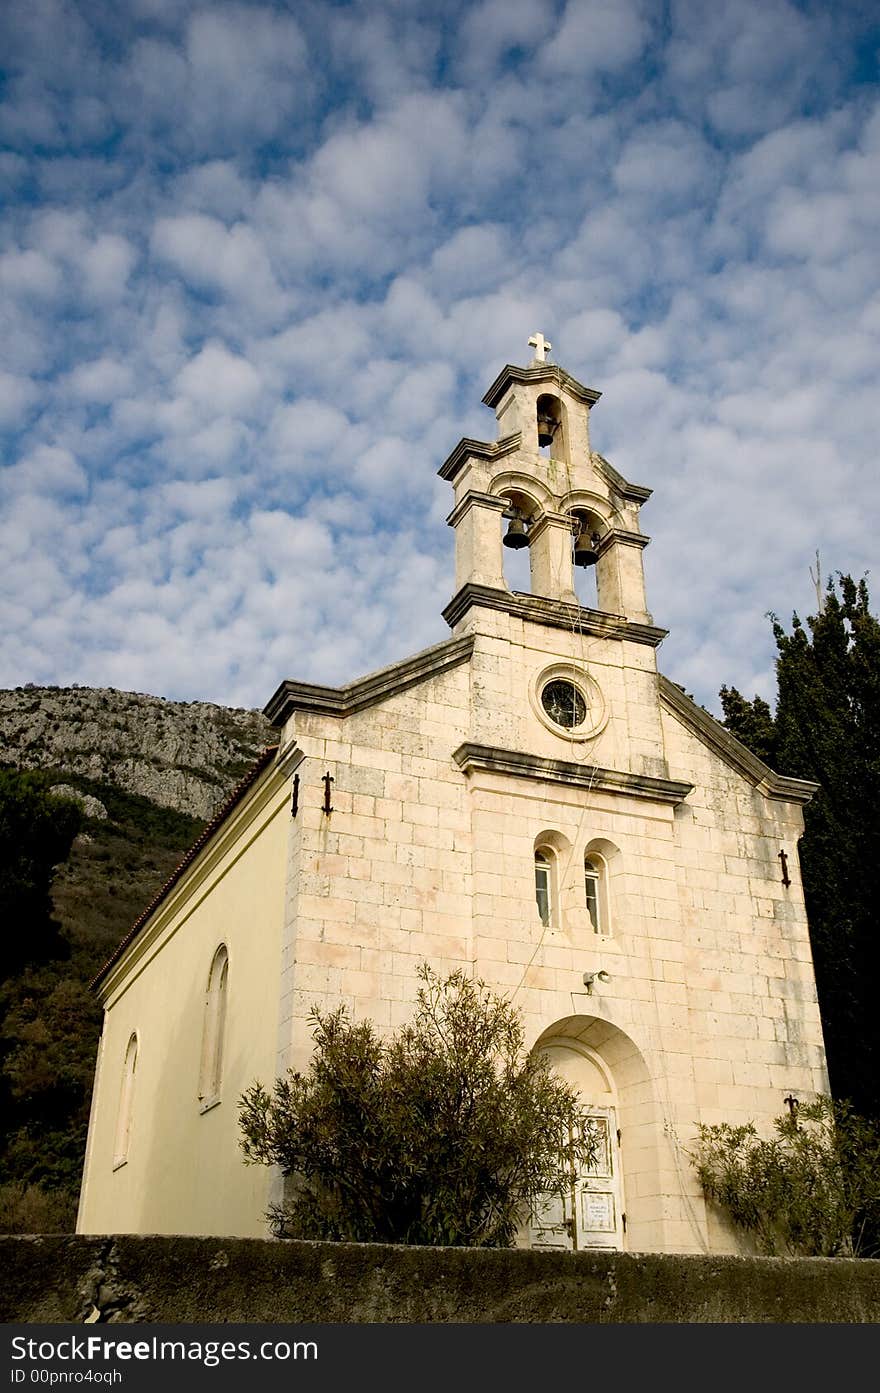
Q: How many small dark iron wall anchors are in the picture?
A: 4